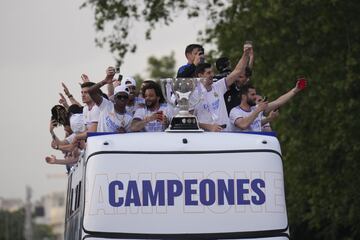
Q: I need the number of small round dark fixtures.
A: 3